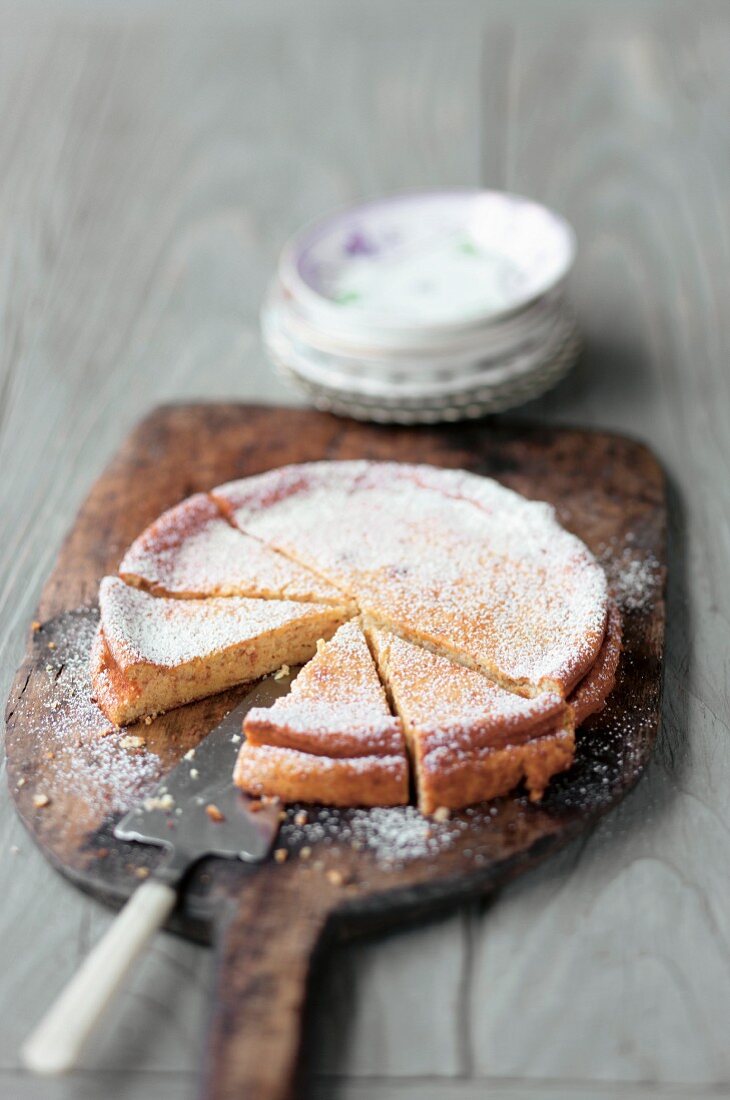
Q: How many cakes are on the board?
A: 1